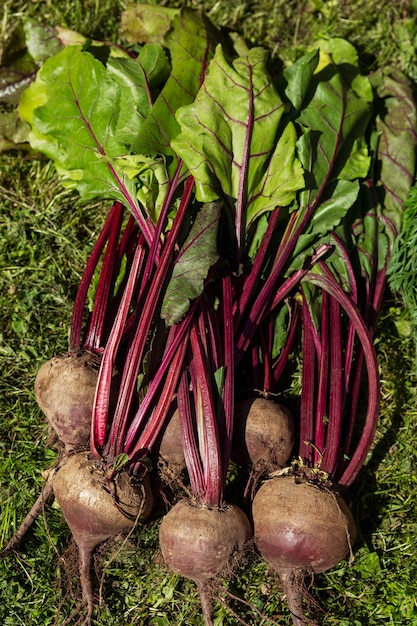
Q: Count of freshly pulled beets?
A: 6